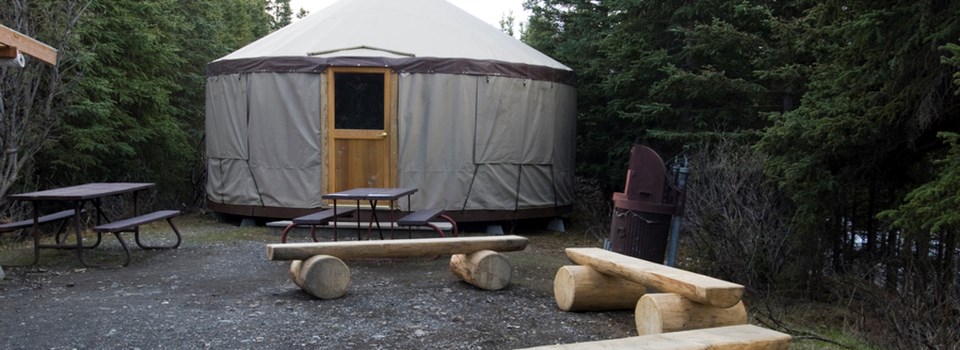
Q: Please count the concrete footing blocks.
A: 3